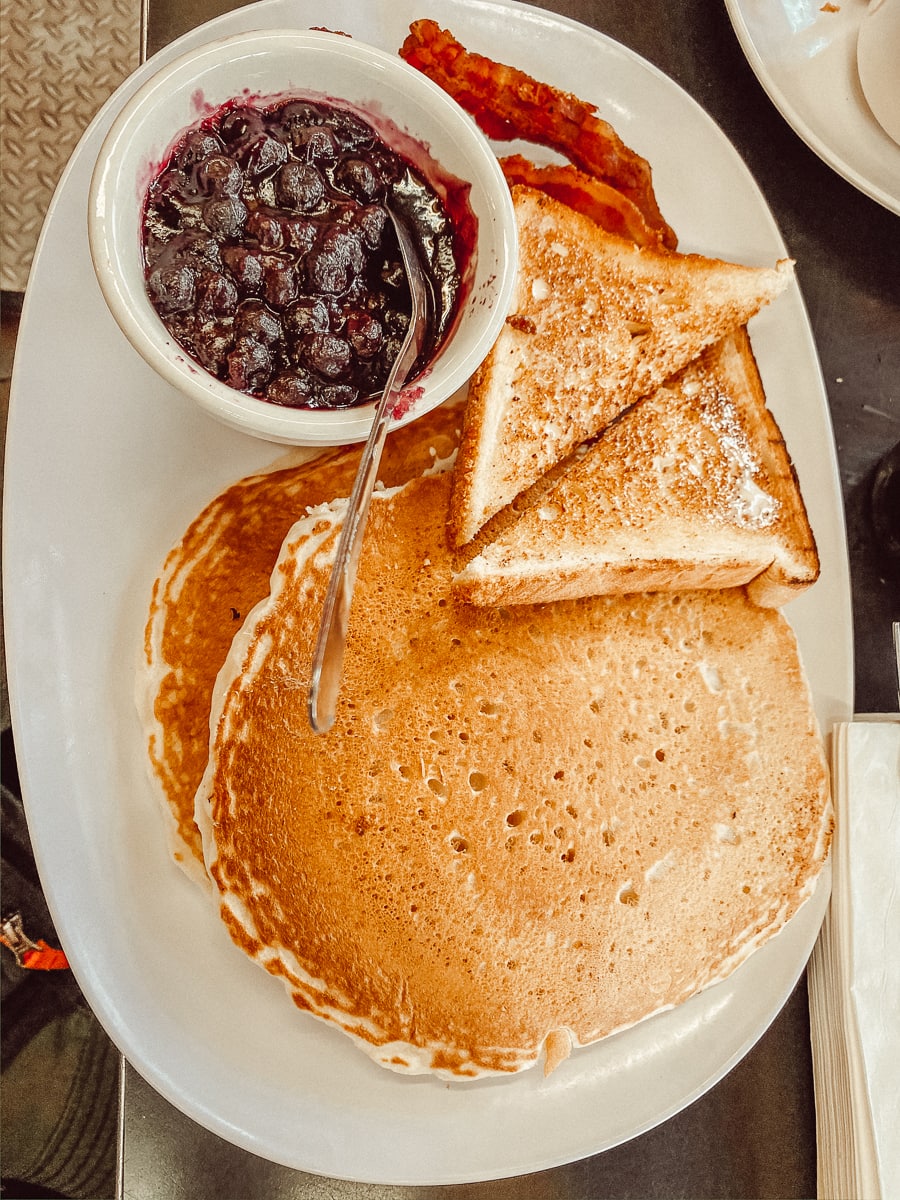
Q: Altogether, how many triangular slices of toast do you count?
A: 2